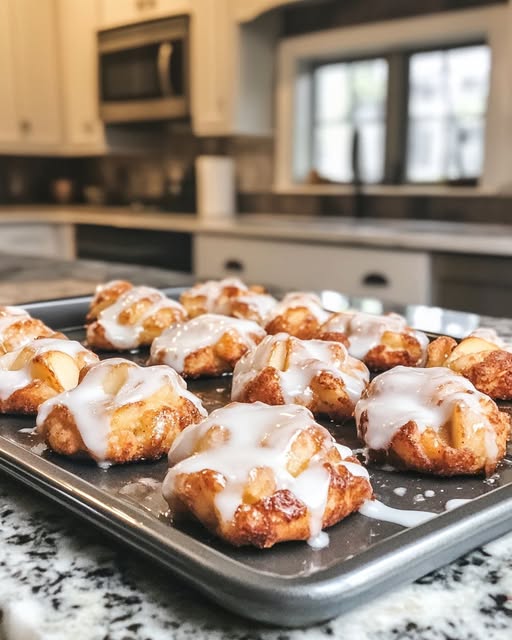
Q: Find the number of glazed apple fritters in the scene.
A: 12